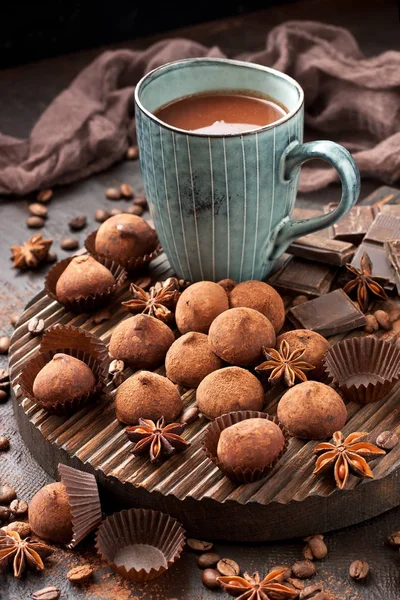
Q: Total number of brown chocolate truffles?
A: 14